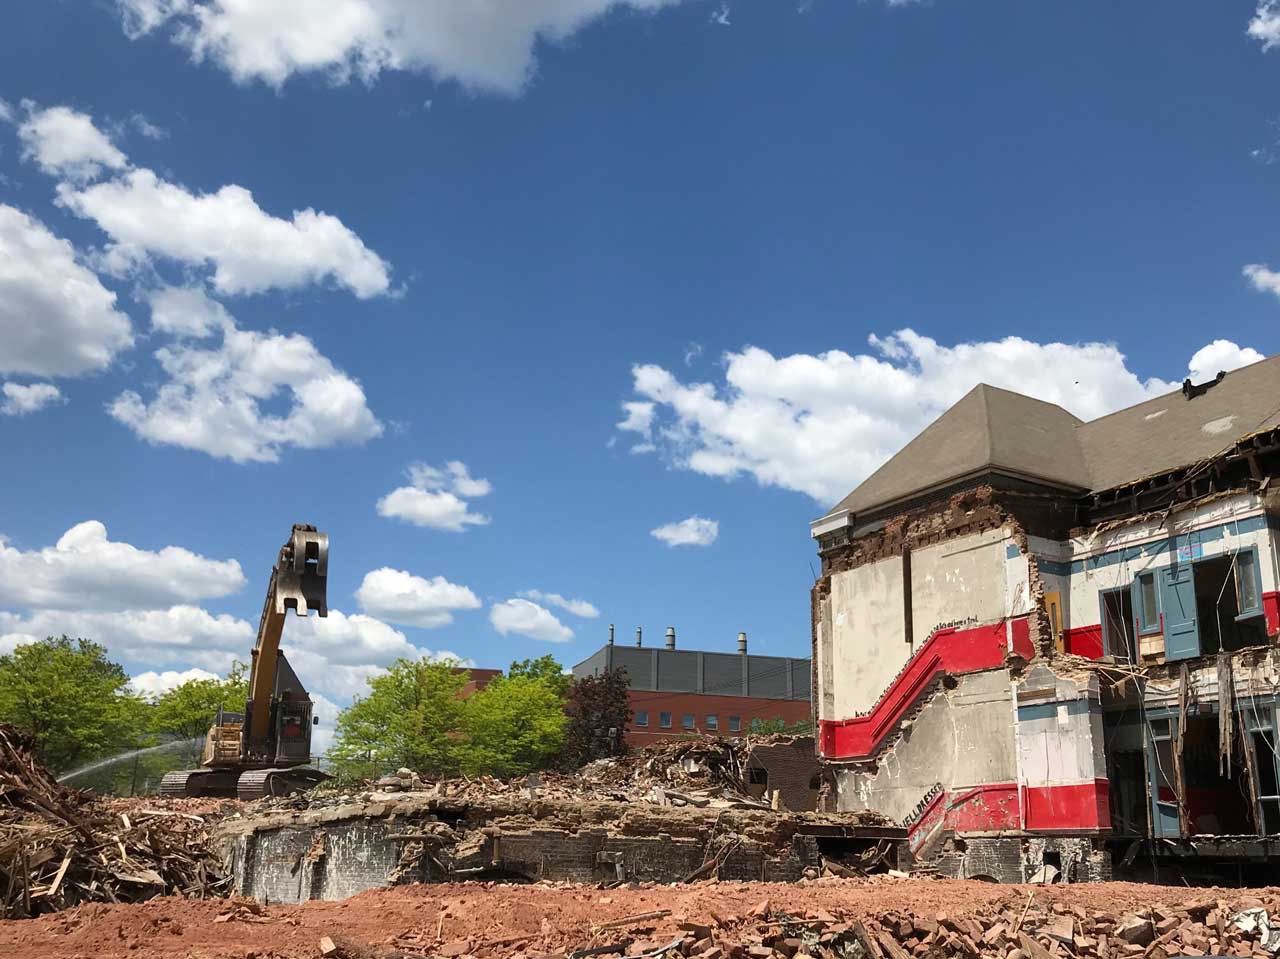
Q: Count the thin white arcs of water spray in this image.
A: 1